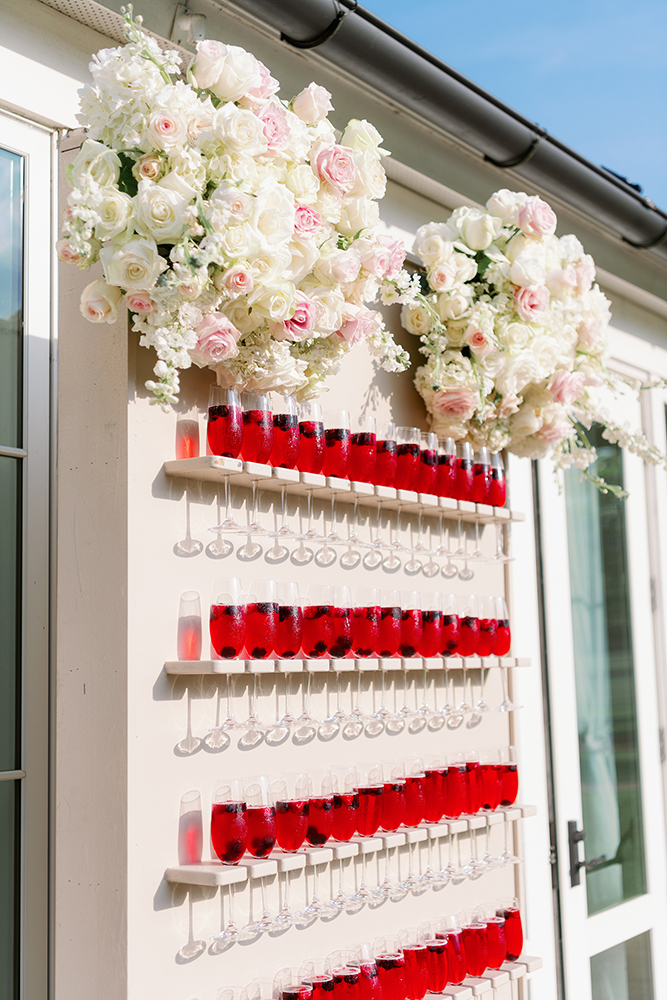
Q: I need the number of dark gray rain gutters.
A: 1